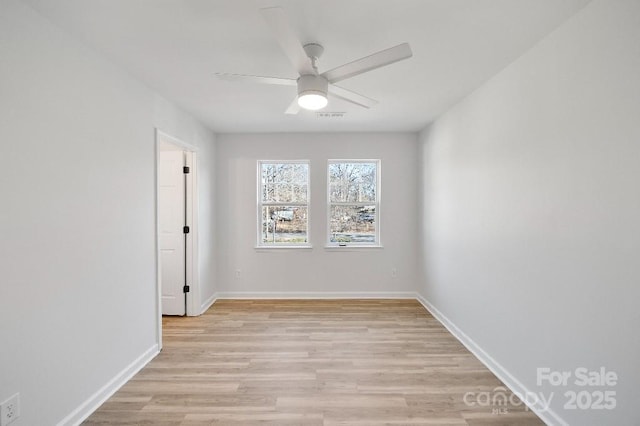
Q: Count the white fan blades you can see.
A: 5